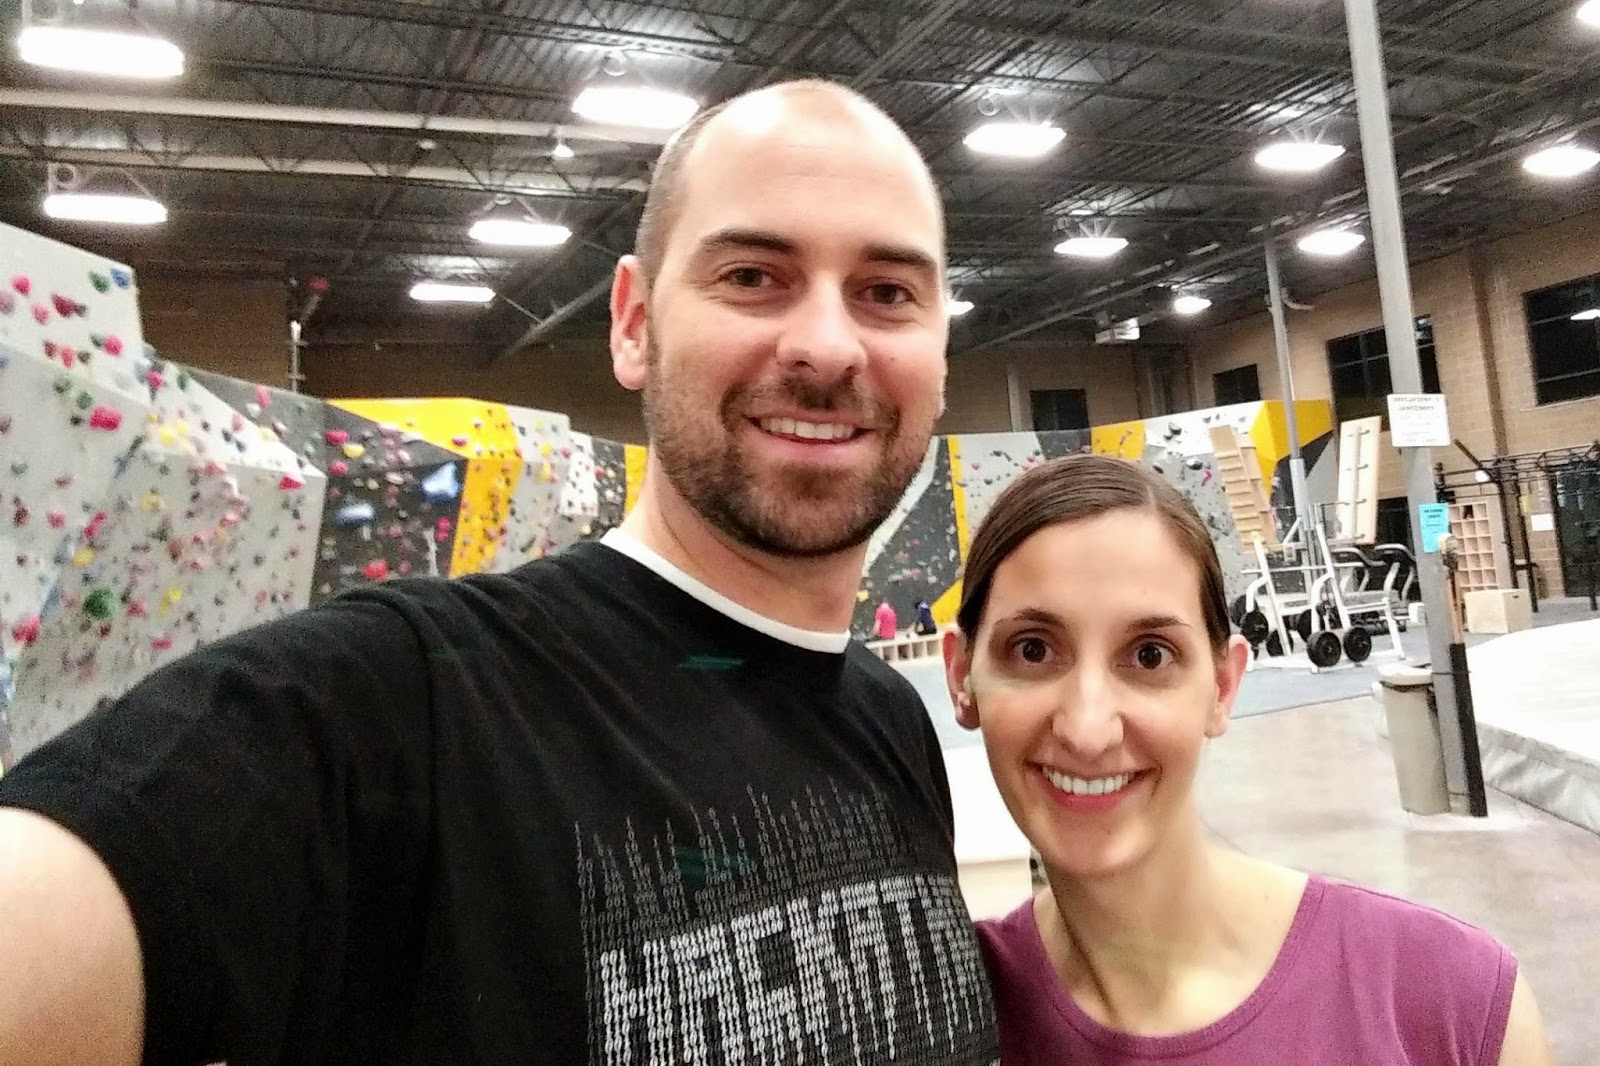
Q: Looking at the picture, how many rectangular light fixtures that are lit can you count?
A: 13